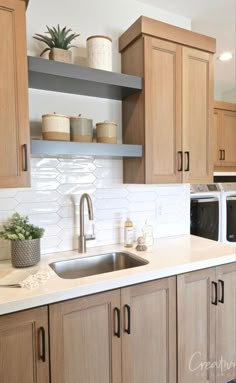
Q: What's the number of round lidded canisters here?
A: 4